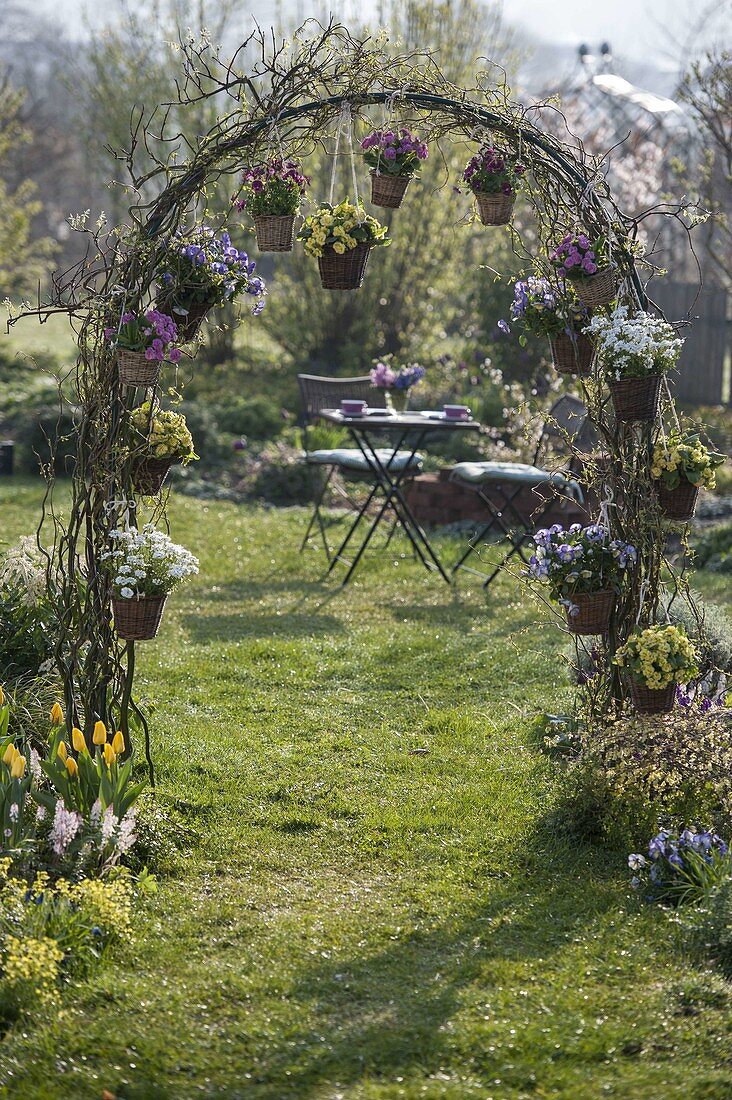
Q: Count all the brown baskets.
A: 14